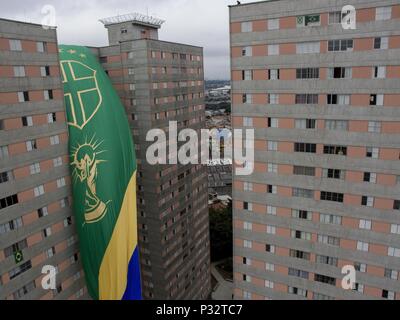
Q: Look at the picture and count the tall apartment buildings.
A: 3